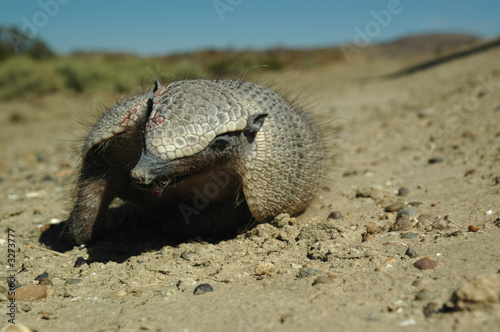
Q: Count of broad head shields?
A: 1